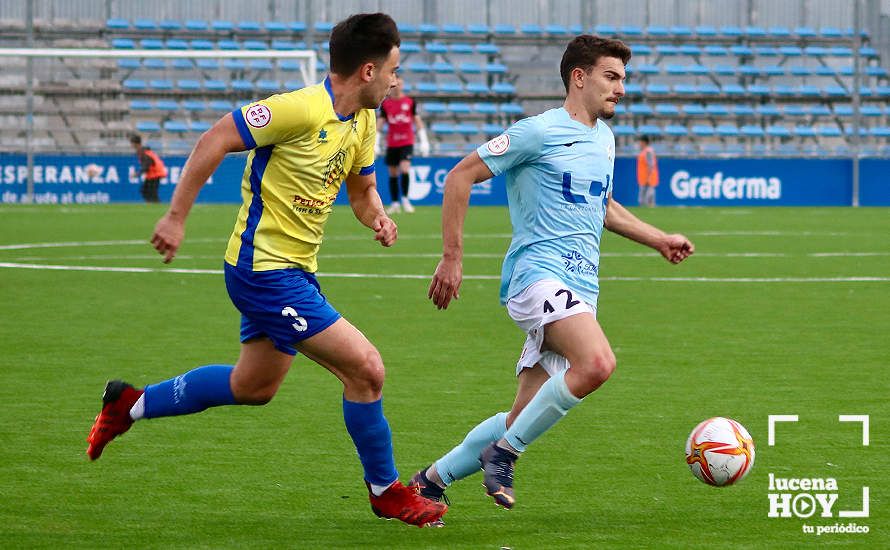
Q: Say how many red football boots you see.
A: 2